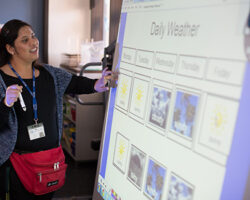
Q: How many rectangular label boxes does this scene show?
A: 5